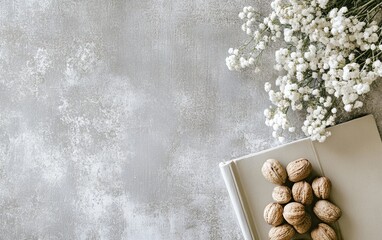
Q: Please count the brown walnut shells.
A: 11